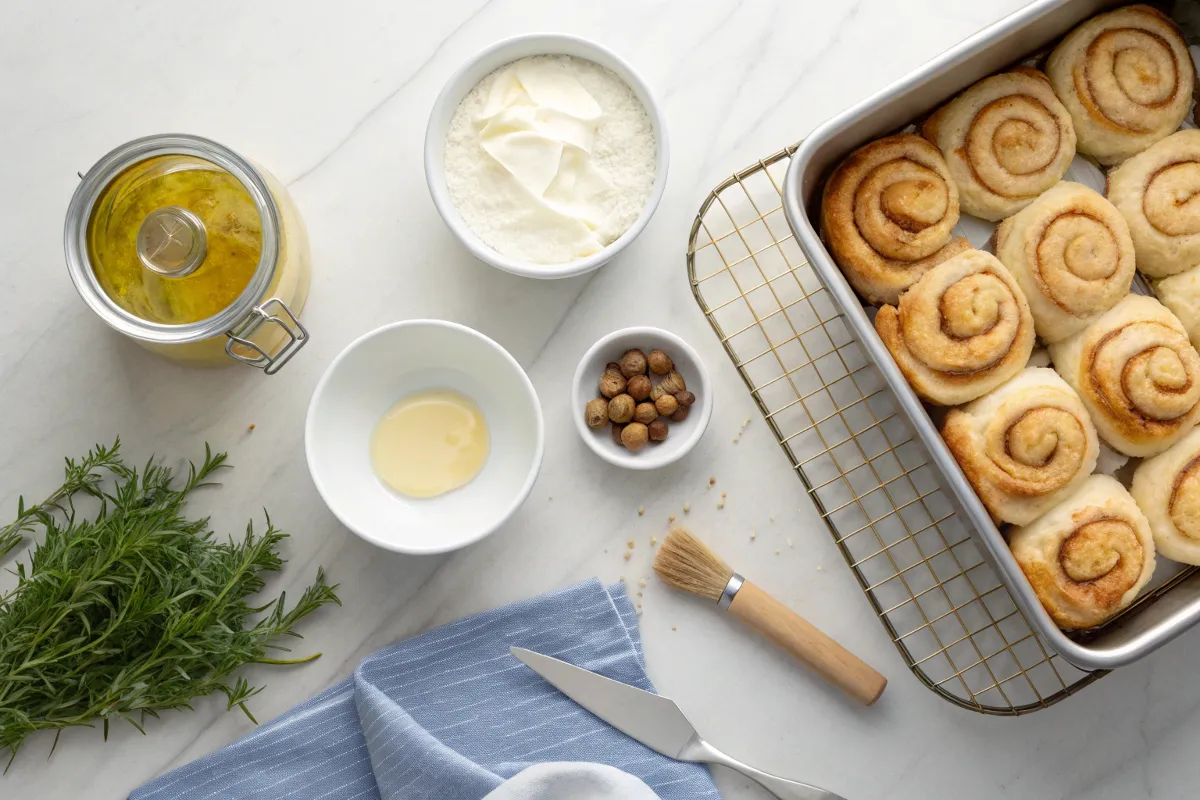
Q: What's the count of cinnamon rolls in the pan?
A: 11